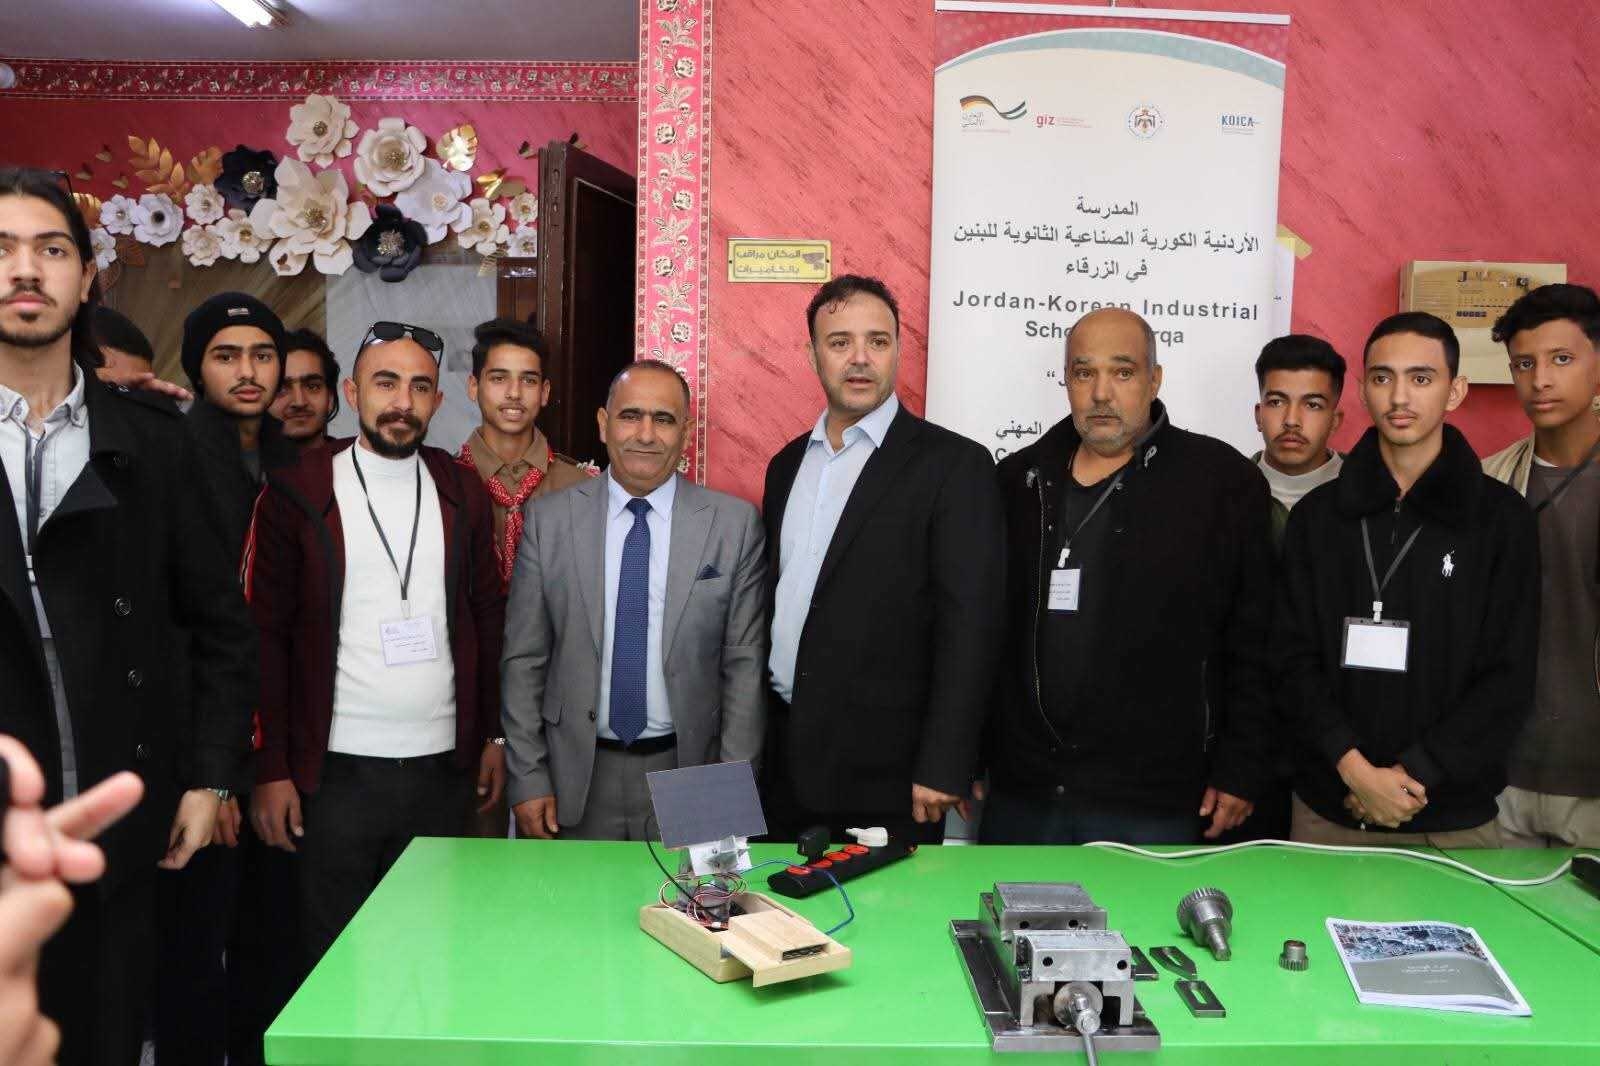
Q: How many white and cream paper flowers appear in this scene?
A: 13